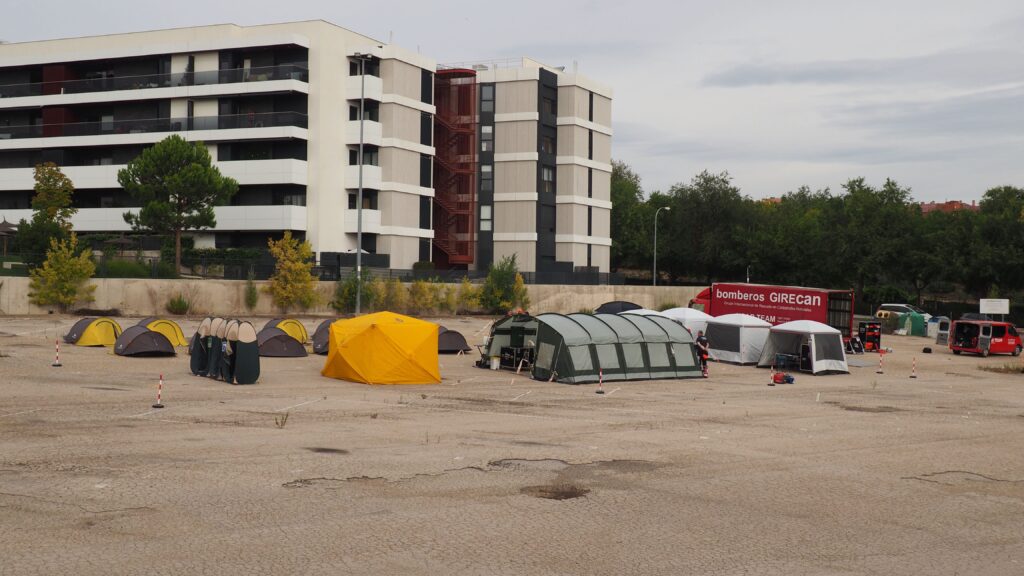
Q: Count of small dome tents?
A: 7